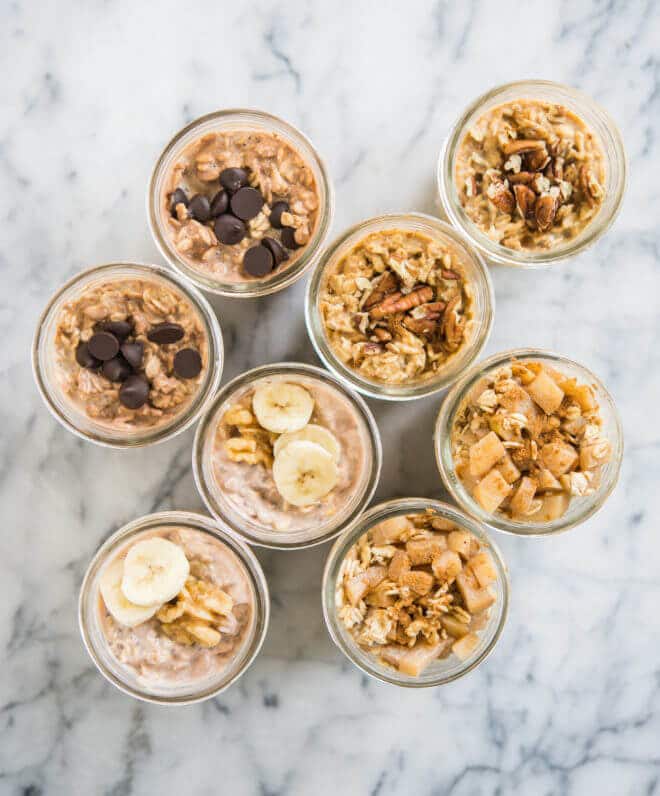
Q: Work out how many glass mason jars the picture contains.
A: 8